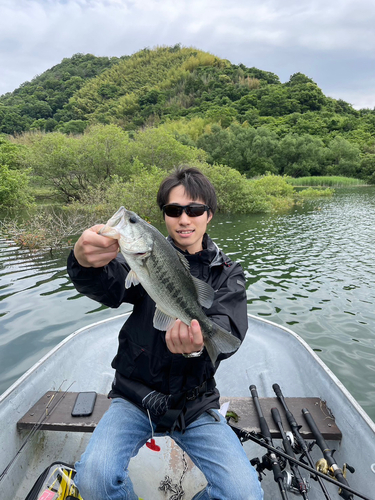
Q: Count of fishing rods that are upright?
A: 4